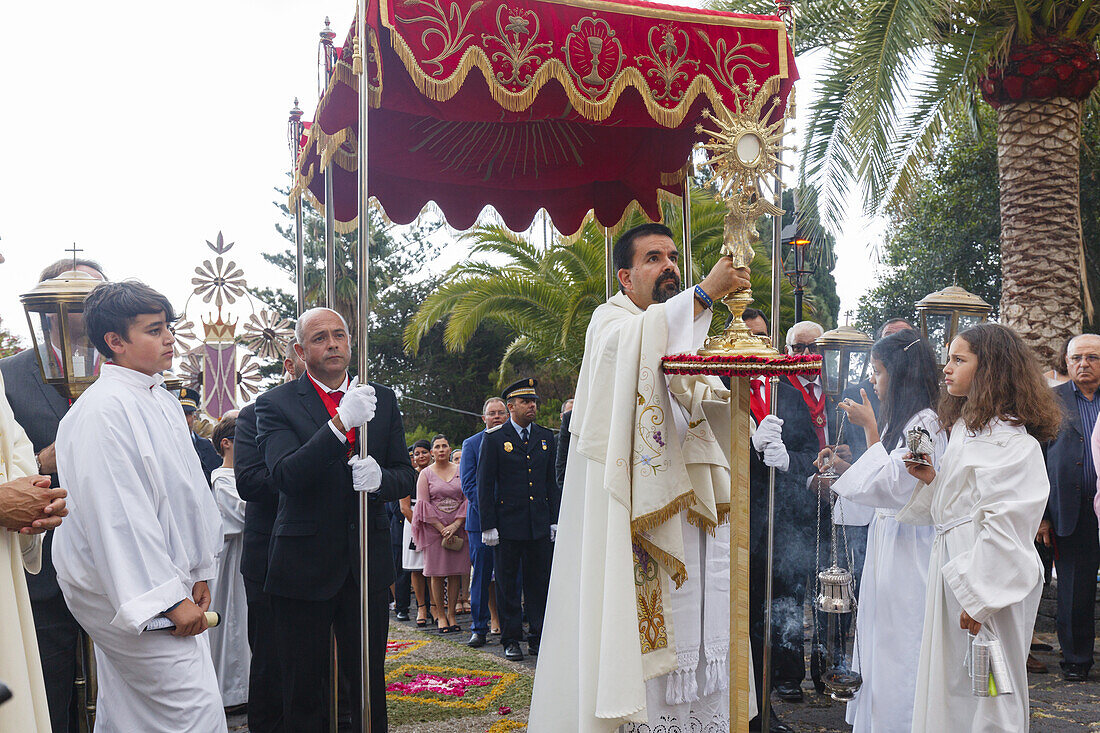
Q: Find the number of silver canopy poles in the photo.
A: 6